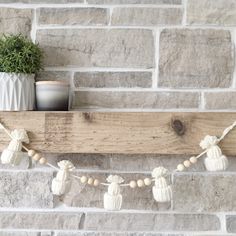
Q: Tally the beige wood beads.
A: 12